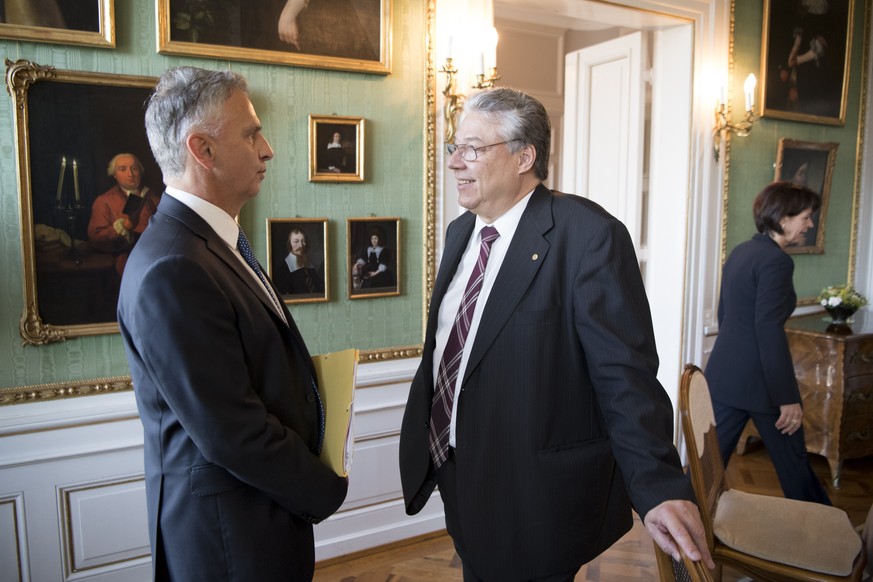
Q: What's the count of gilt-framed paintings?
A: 8